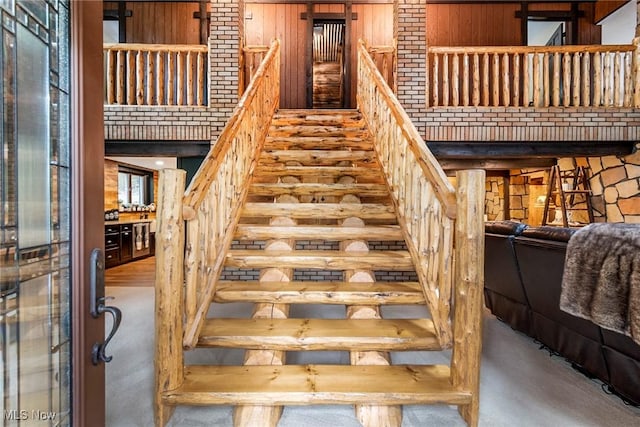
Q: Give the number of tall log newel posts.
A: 2